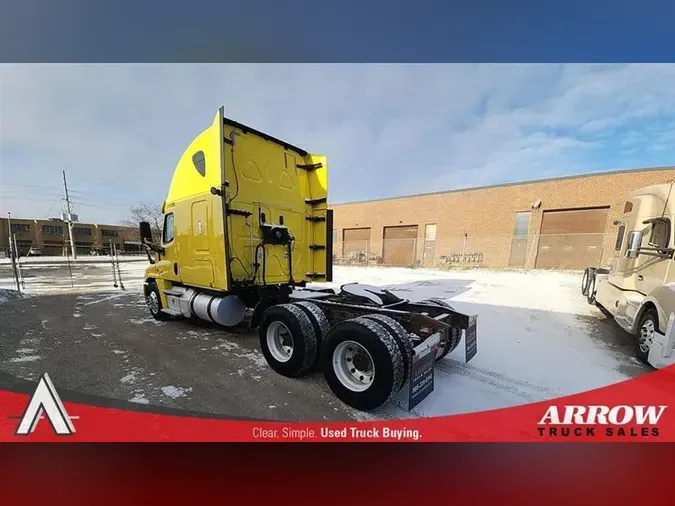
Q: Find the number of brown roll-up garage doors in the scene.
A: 3